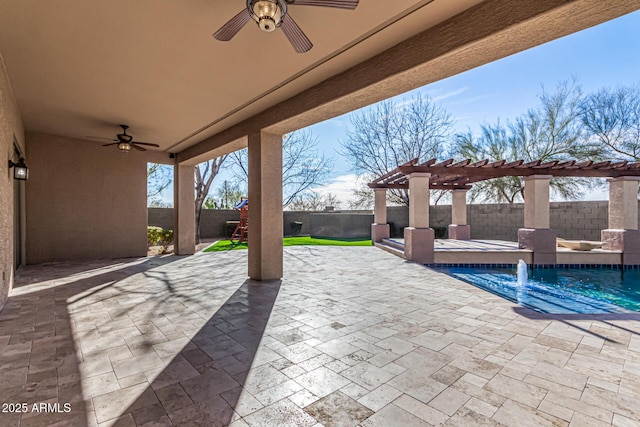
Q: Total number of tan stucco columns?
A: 7